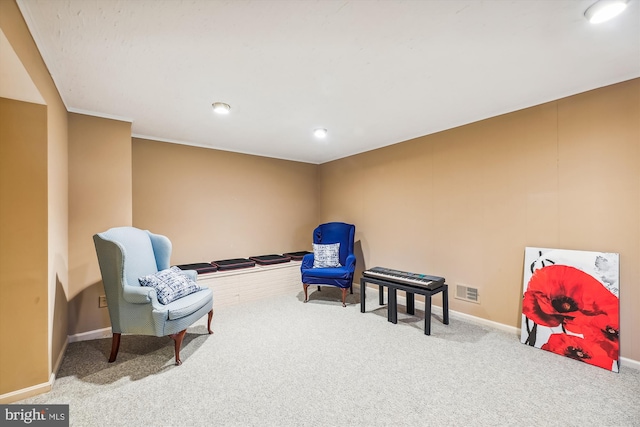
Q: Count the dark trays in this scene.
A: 4